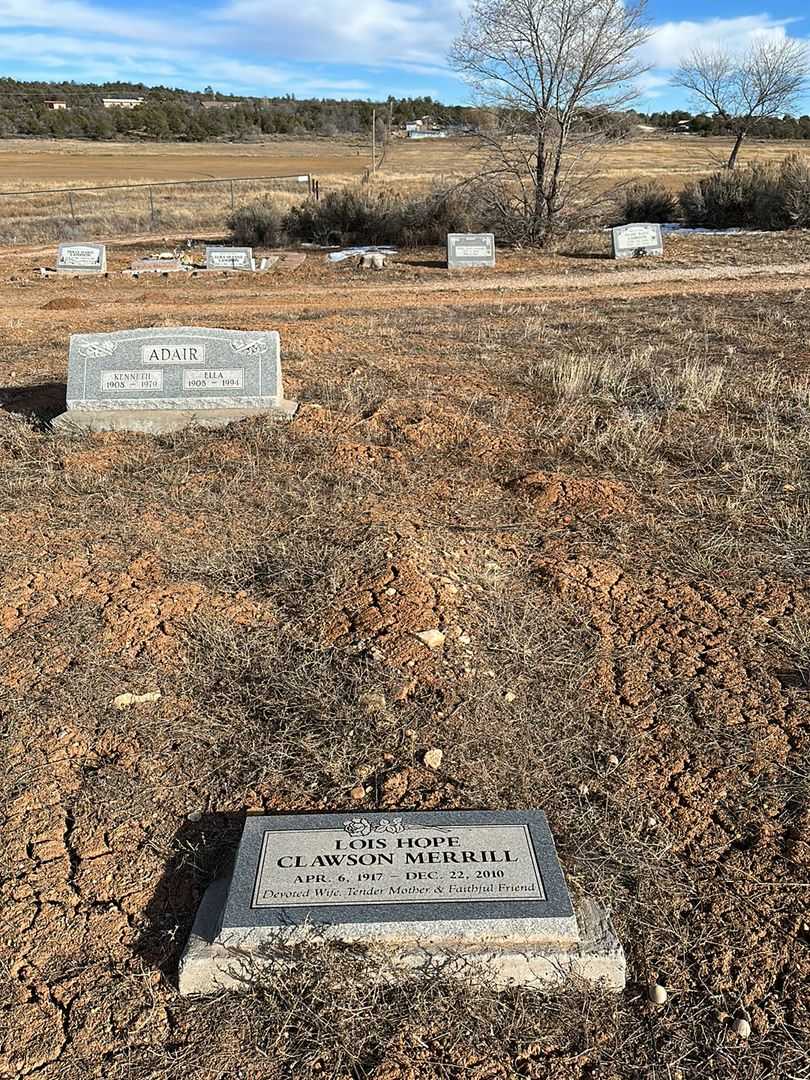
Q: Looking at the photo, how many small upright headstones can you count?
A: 4